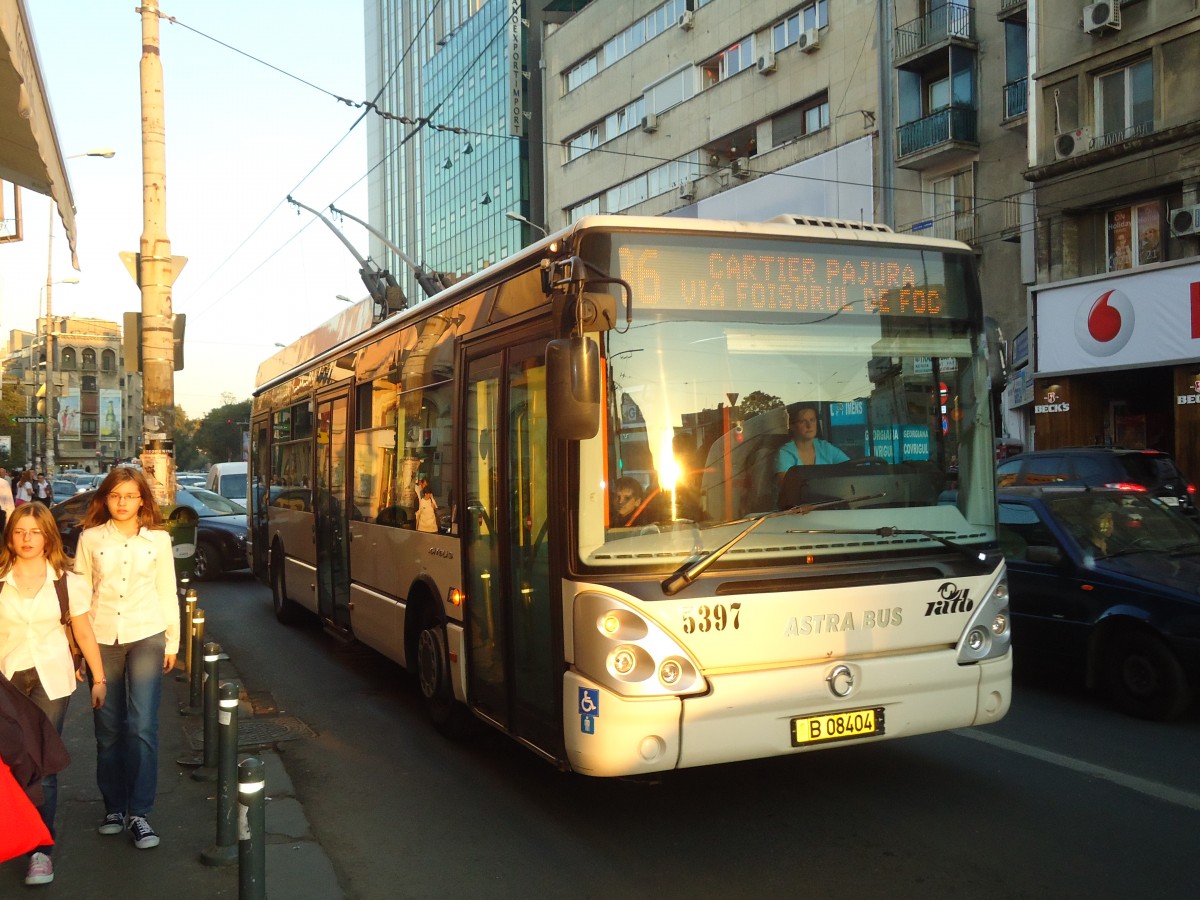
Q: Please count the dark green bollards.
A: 6